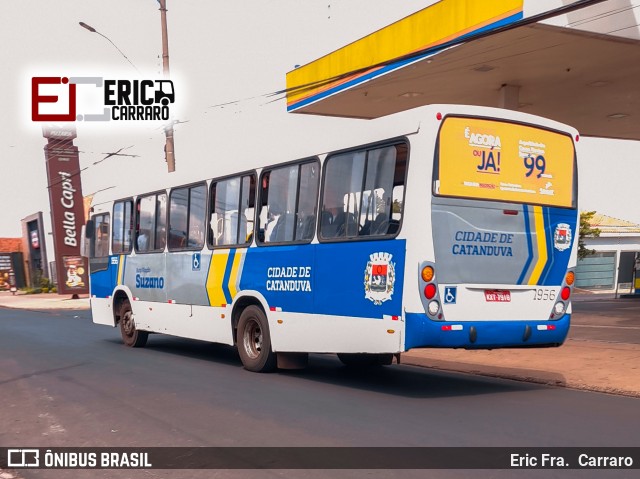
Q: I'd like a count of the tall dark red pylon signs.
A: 1